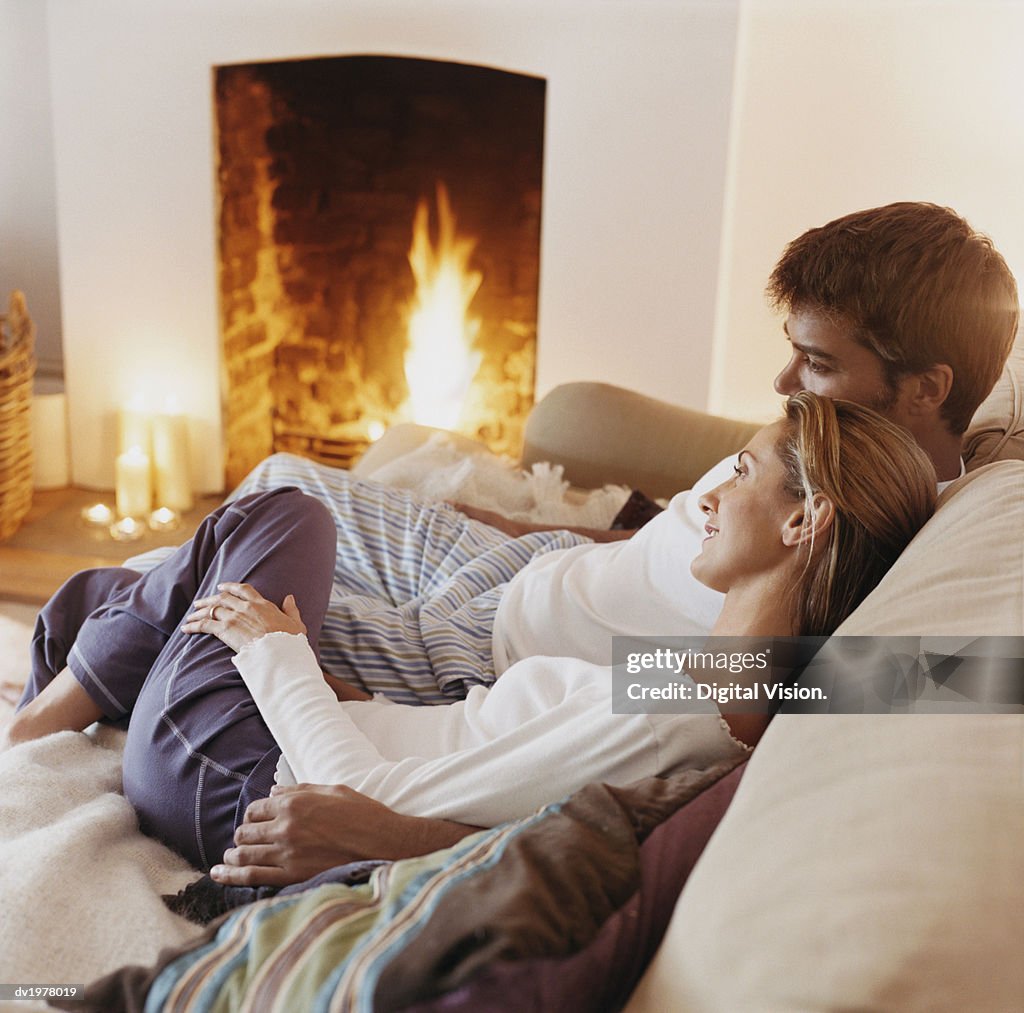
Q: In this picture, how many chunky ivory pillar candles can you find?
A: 3